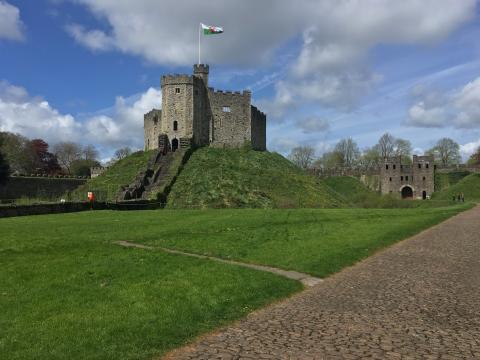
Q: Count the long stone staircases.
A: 1